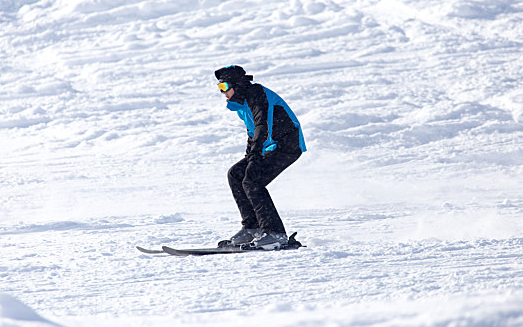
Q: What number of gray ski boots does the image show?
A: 2